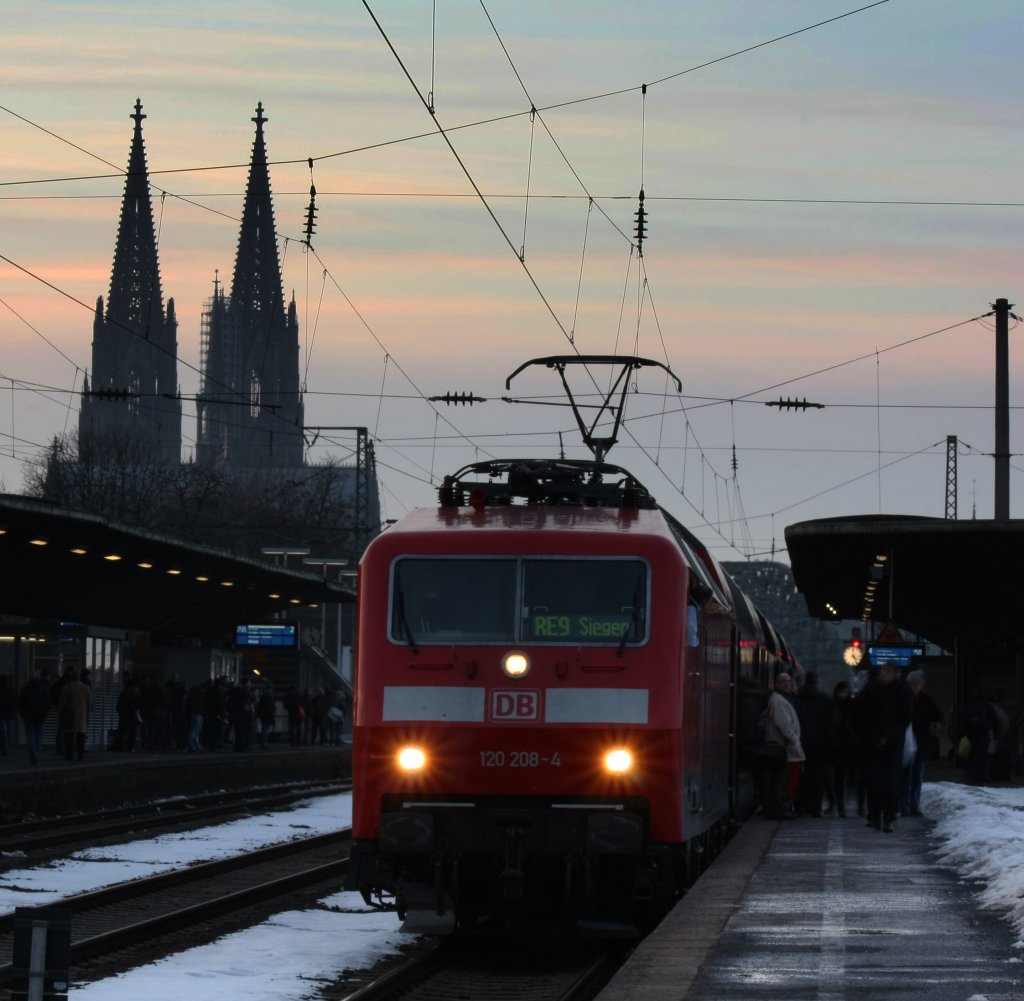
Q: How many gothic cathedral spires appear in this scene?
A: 2